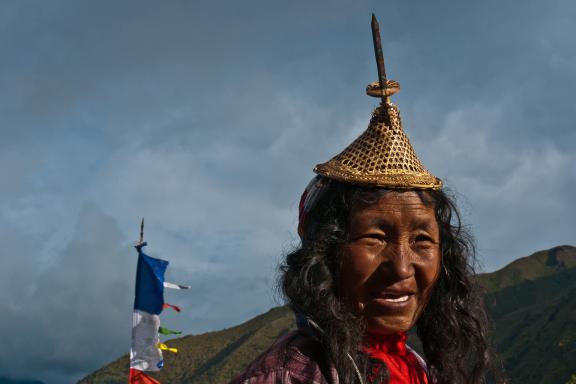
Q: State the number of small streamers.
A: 4